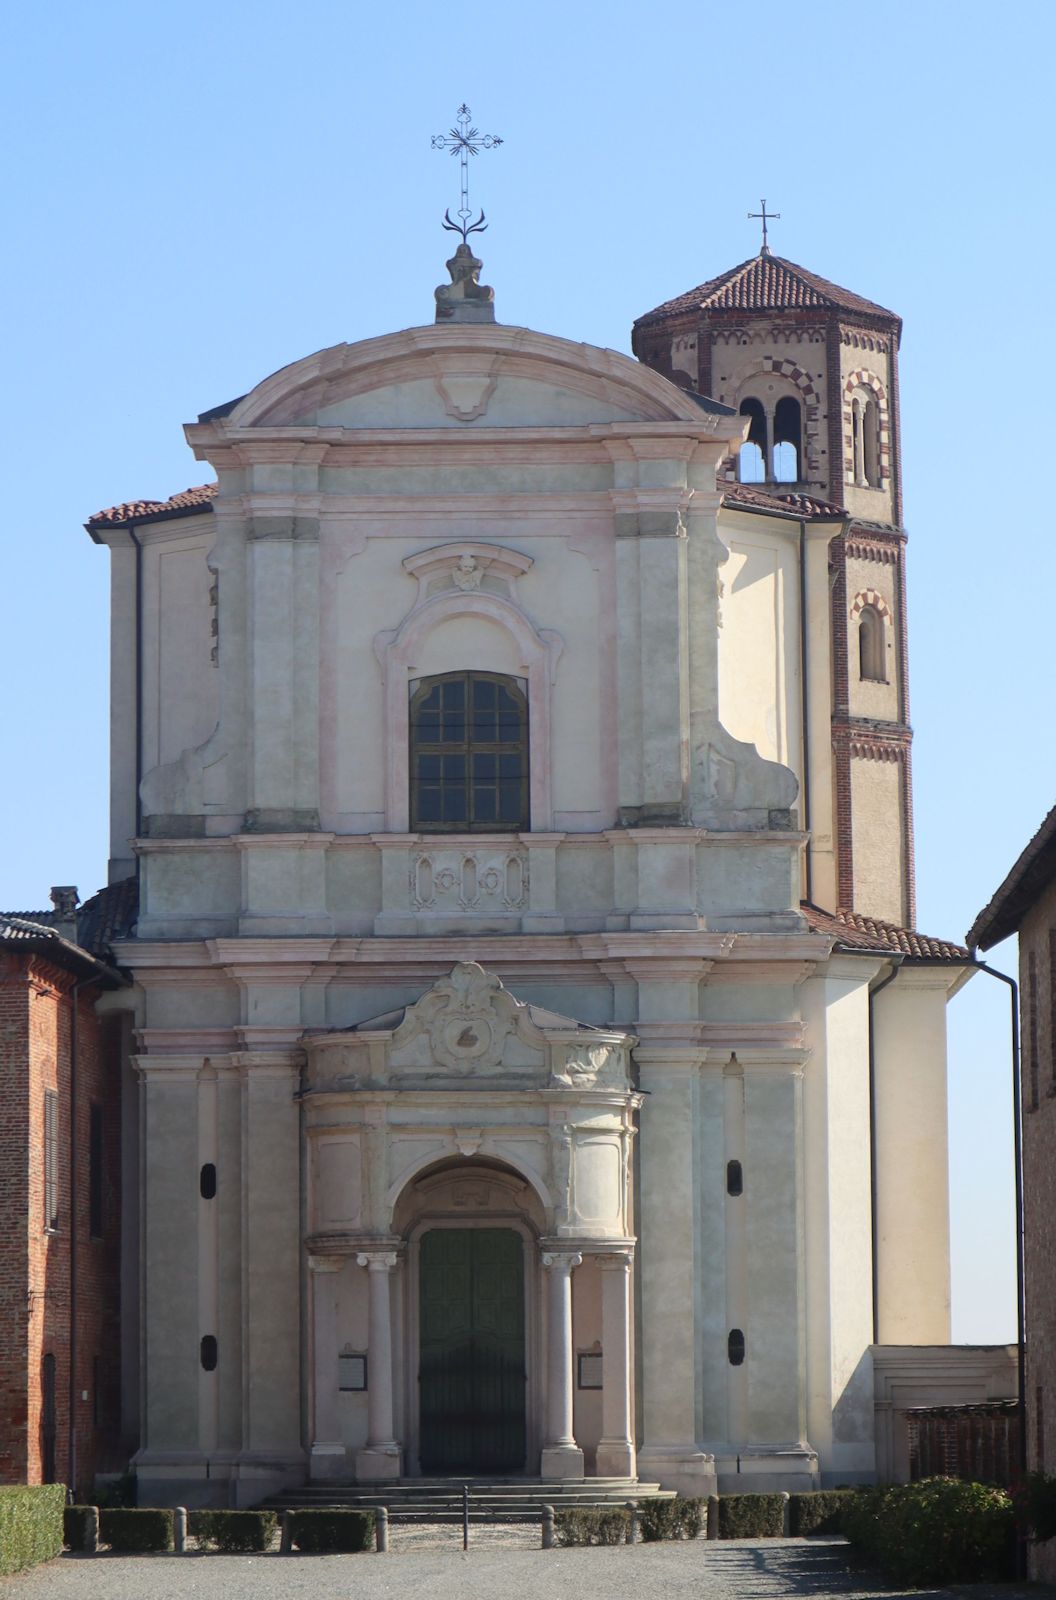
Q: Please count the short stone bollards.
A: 8